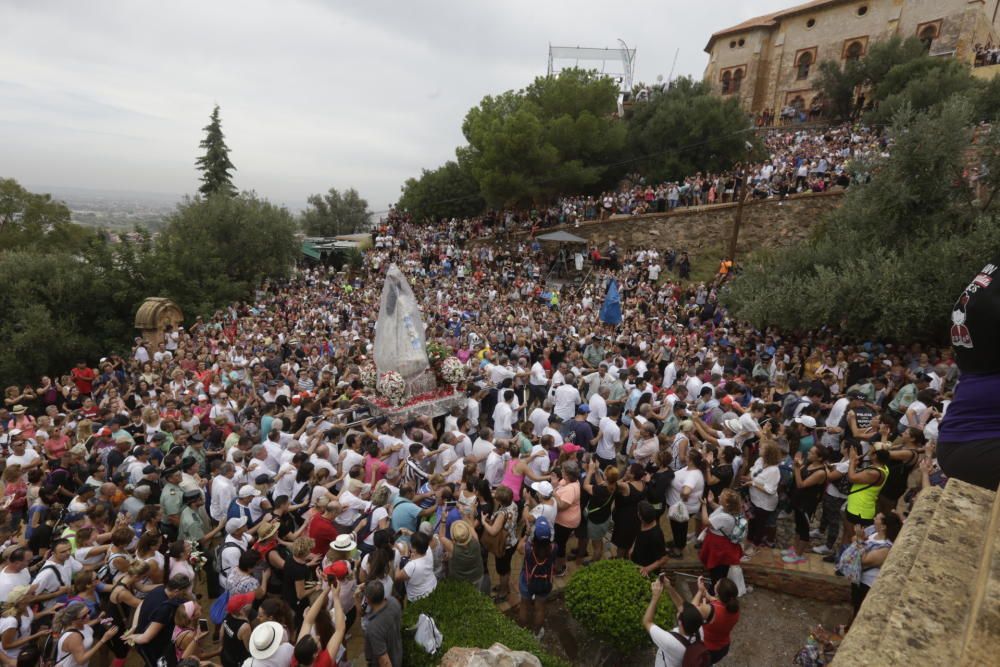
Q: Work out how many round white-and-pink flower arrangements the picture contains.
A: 3